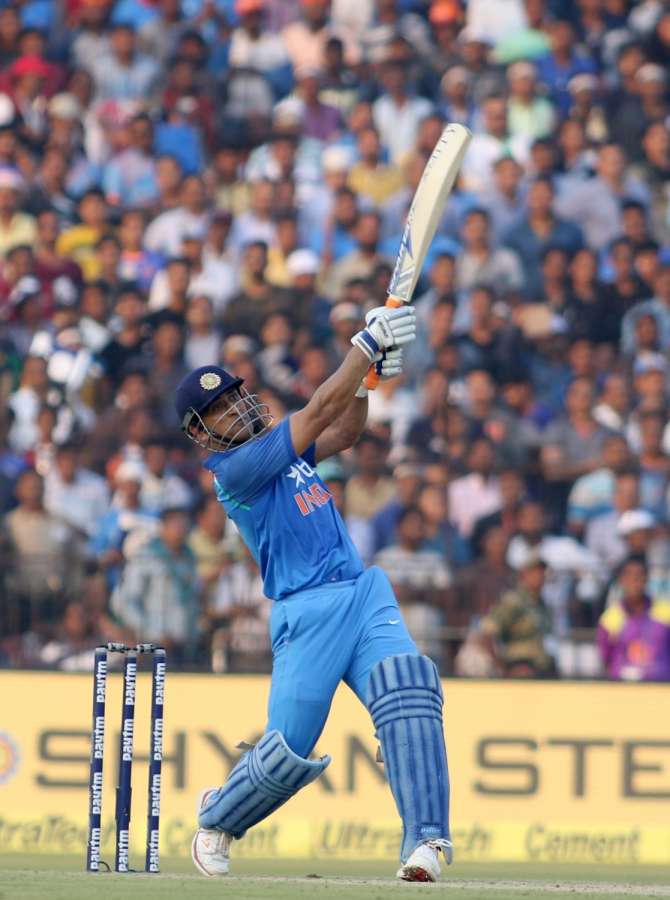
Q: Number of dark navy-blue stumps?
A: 3